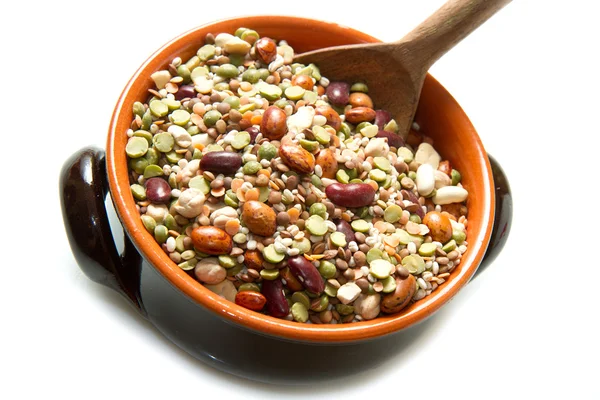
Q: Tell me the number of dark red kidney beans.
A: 12